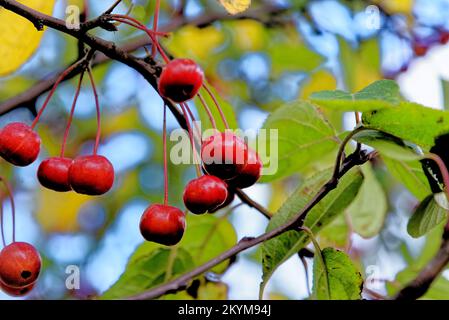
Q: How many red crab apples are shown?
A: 11